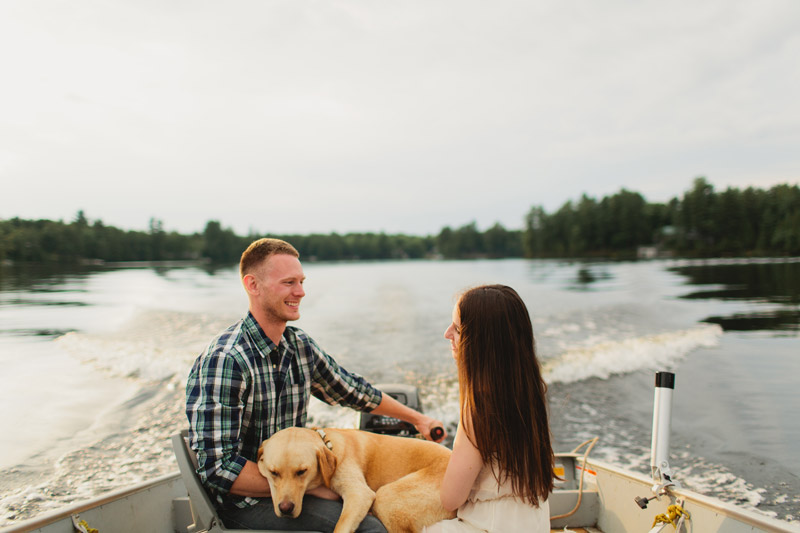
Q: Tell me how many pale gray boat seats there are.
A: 1